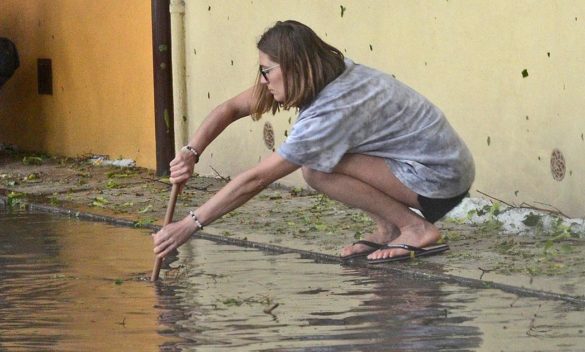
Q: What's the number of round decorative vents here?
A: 2